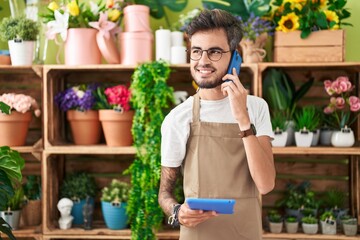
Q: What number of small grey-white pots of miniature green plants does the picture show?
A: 5